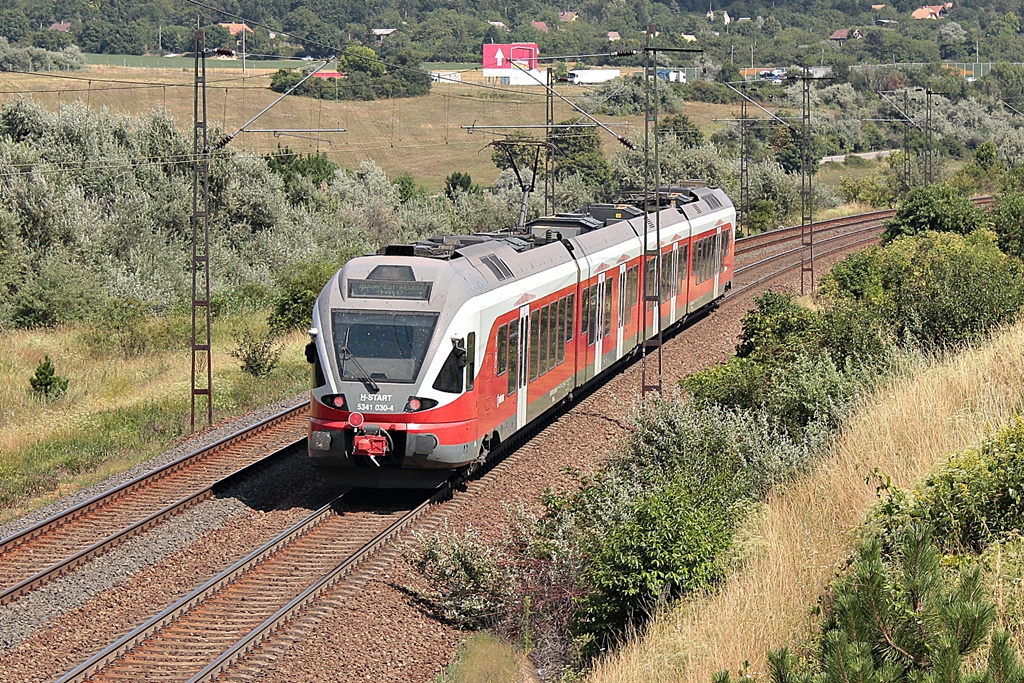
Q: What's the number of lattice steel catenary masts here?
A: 7